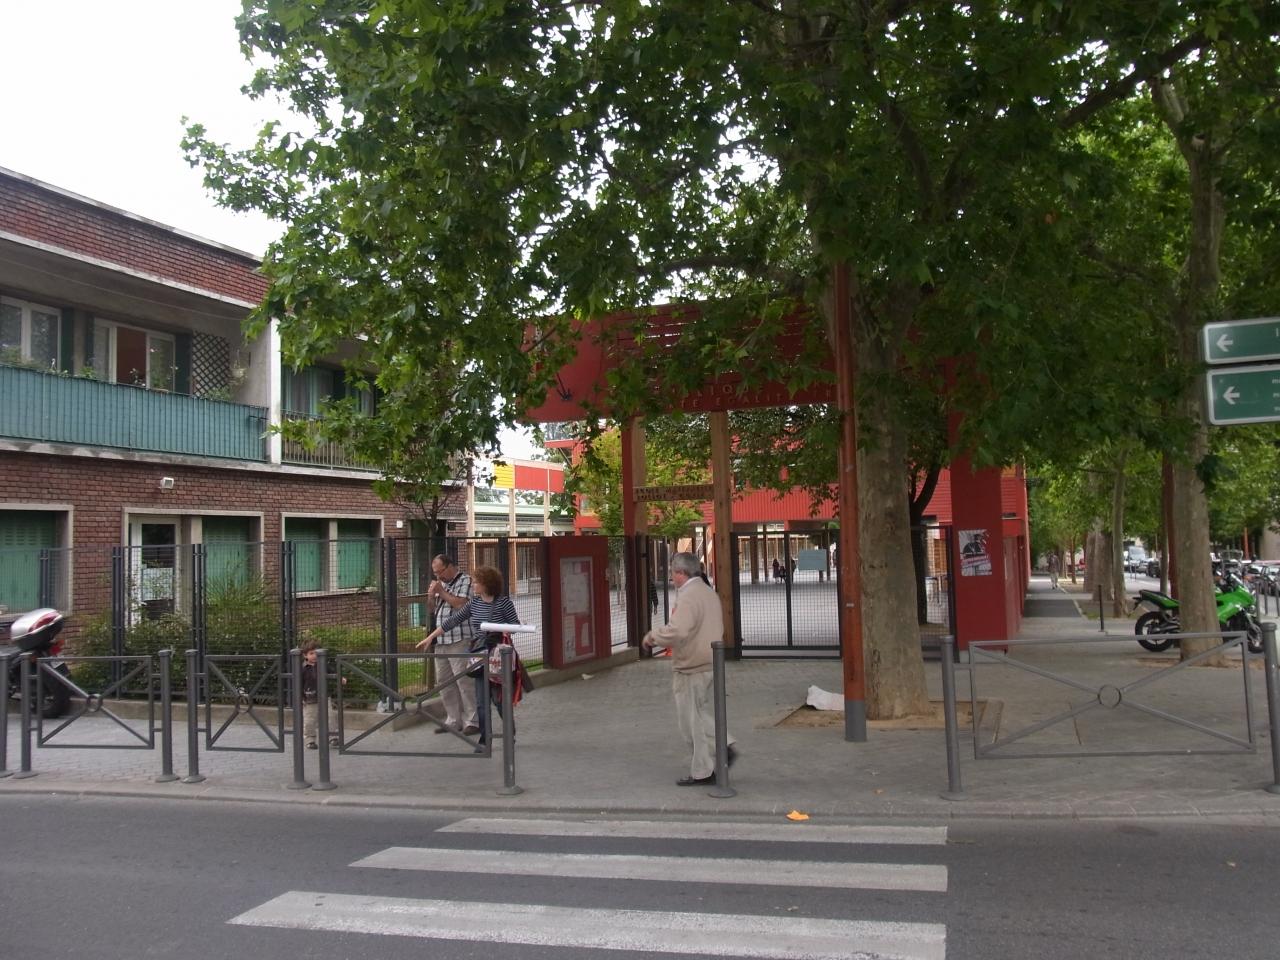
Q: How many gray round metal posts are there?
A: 10